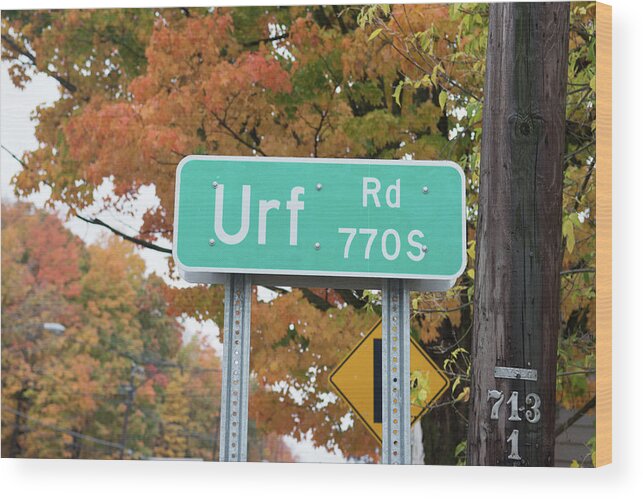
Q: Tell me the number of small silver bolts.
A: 6